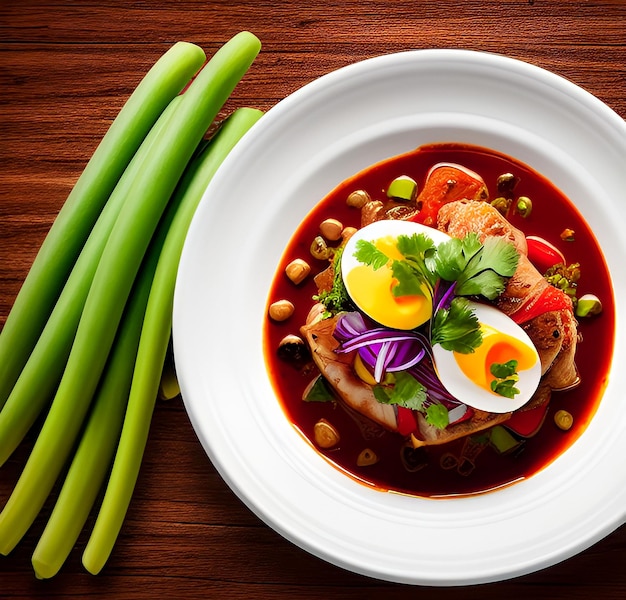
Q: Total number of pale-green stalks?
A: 5